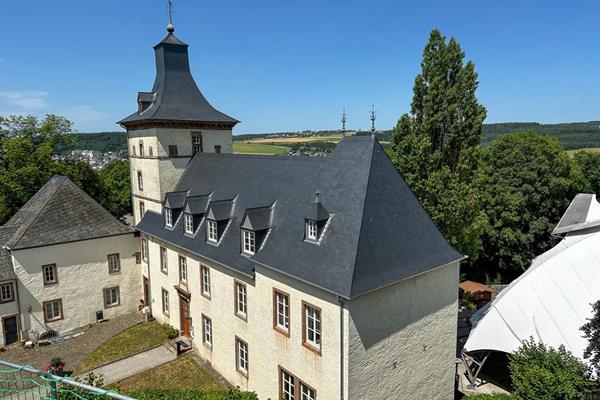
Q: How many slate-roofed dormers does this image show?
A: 6